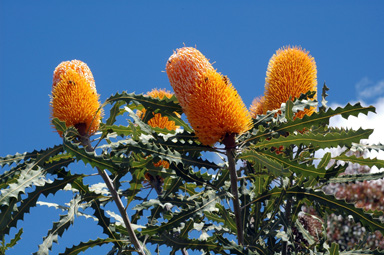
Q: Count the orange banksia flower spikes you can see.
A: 5